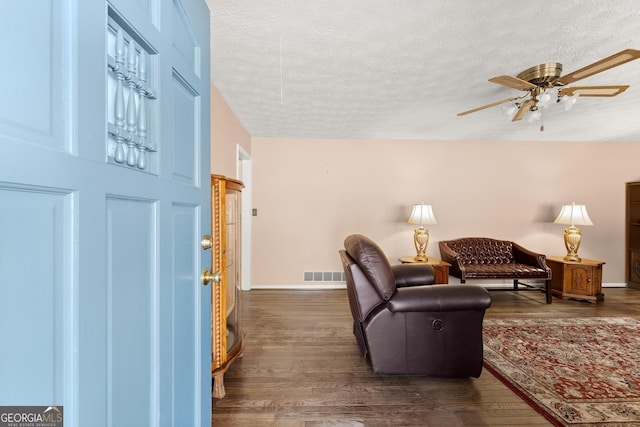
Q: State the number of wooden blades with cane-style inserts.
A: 5